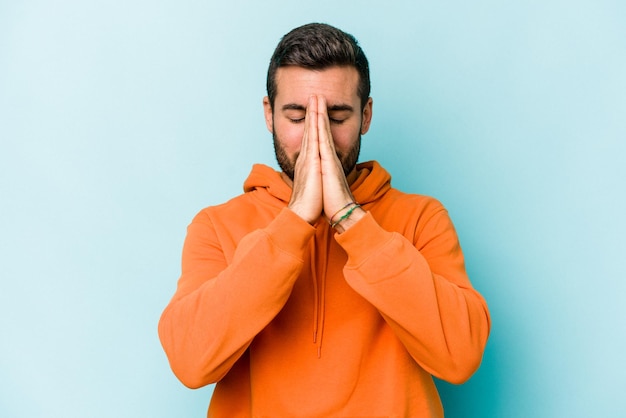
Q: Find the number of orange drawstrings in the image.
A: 2